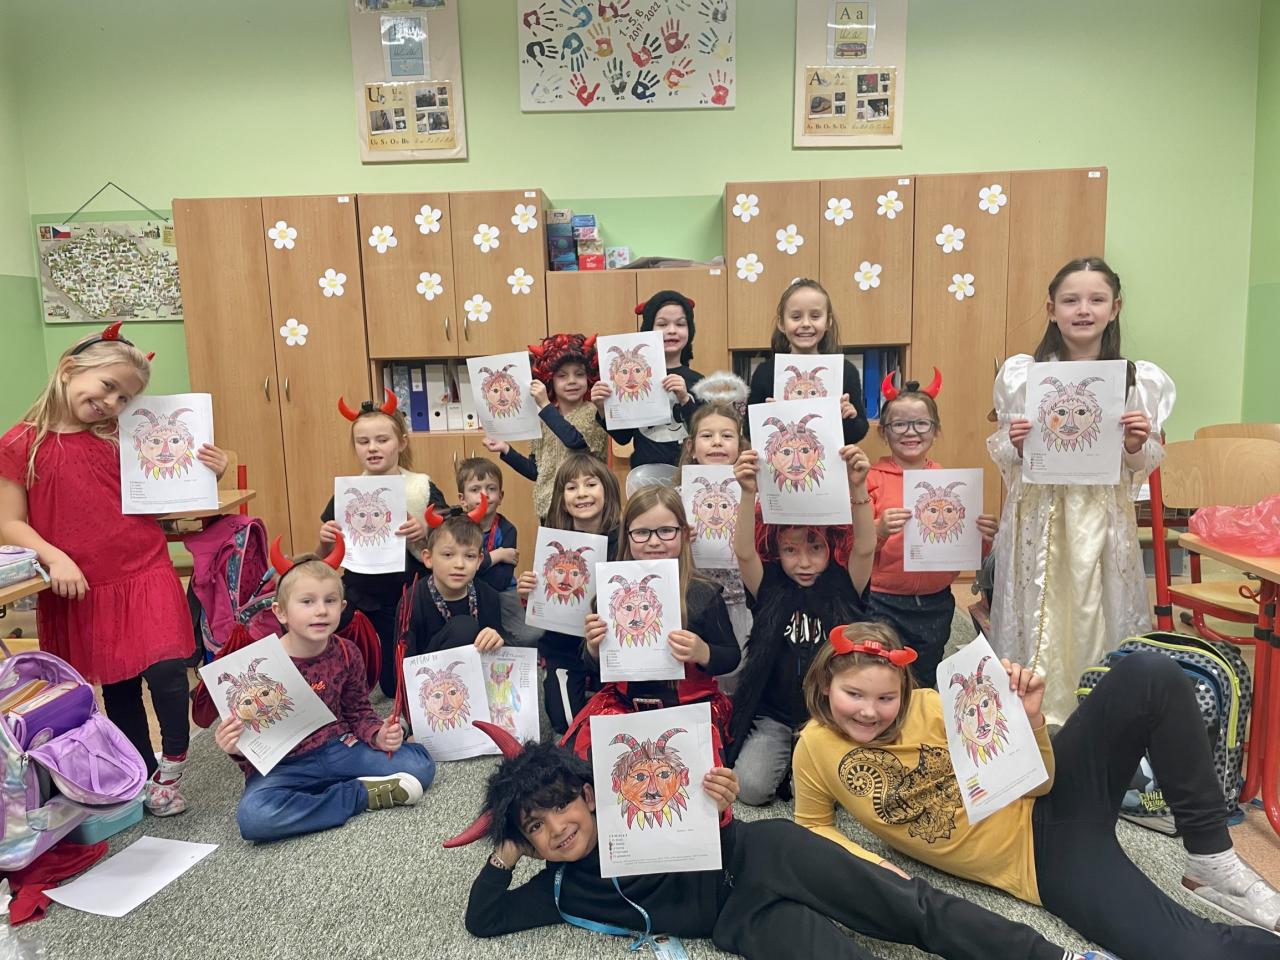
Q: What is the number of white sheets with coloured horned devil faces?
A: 15